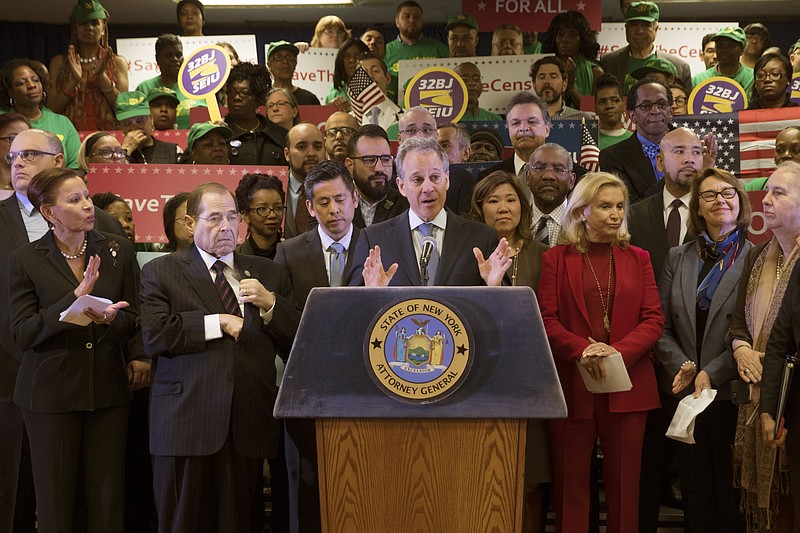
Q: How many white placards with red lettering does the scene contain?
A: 4